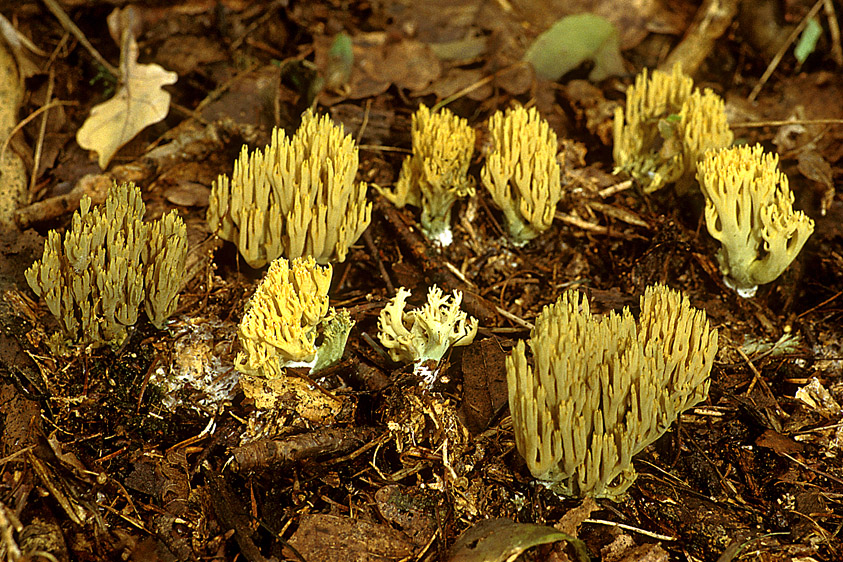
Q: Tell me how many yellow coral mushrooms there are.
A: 9